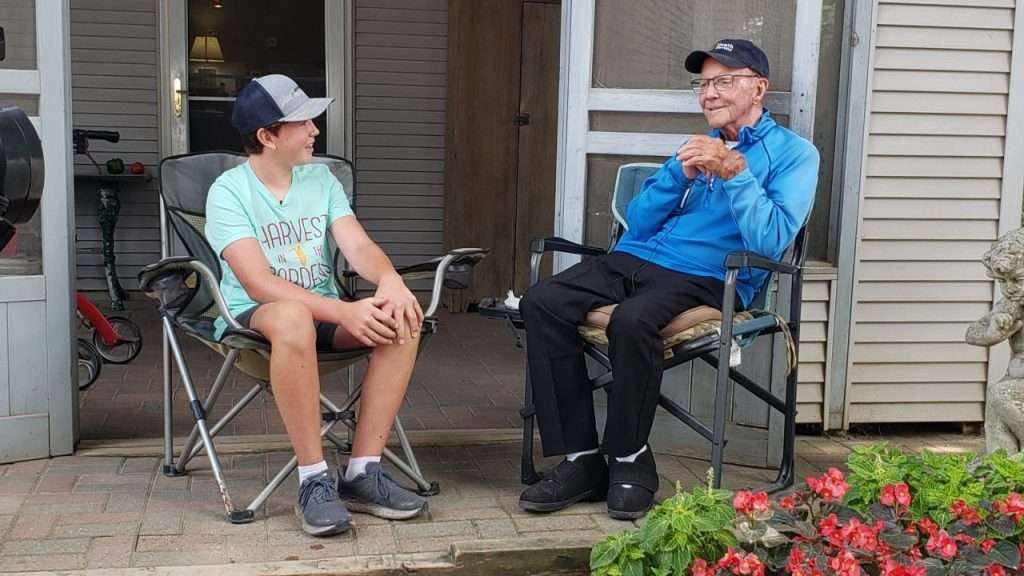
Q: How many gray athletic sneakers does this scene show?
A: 2